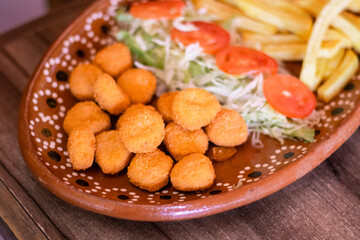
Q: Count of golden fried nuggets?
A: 14